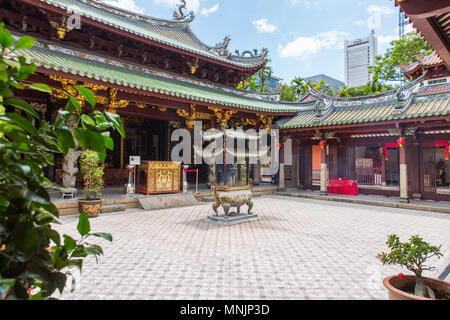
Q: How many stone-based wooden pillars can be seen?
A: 3